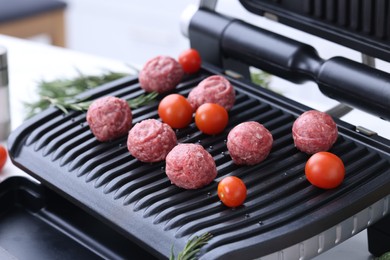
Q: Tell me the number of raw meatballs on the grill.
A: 7